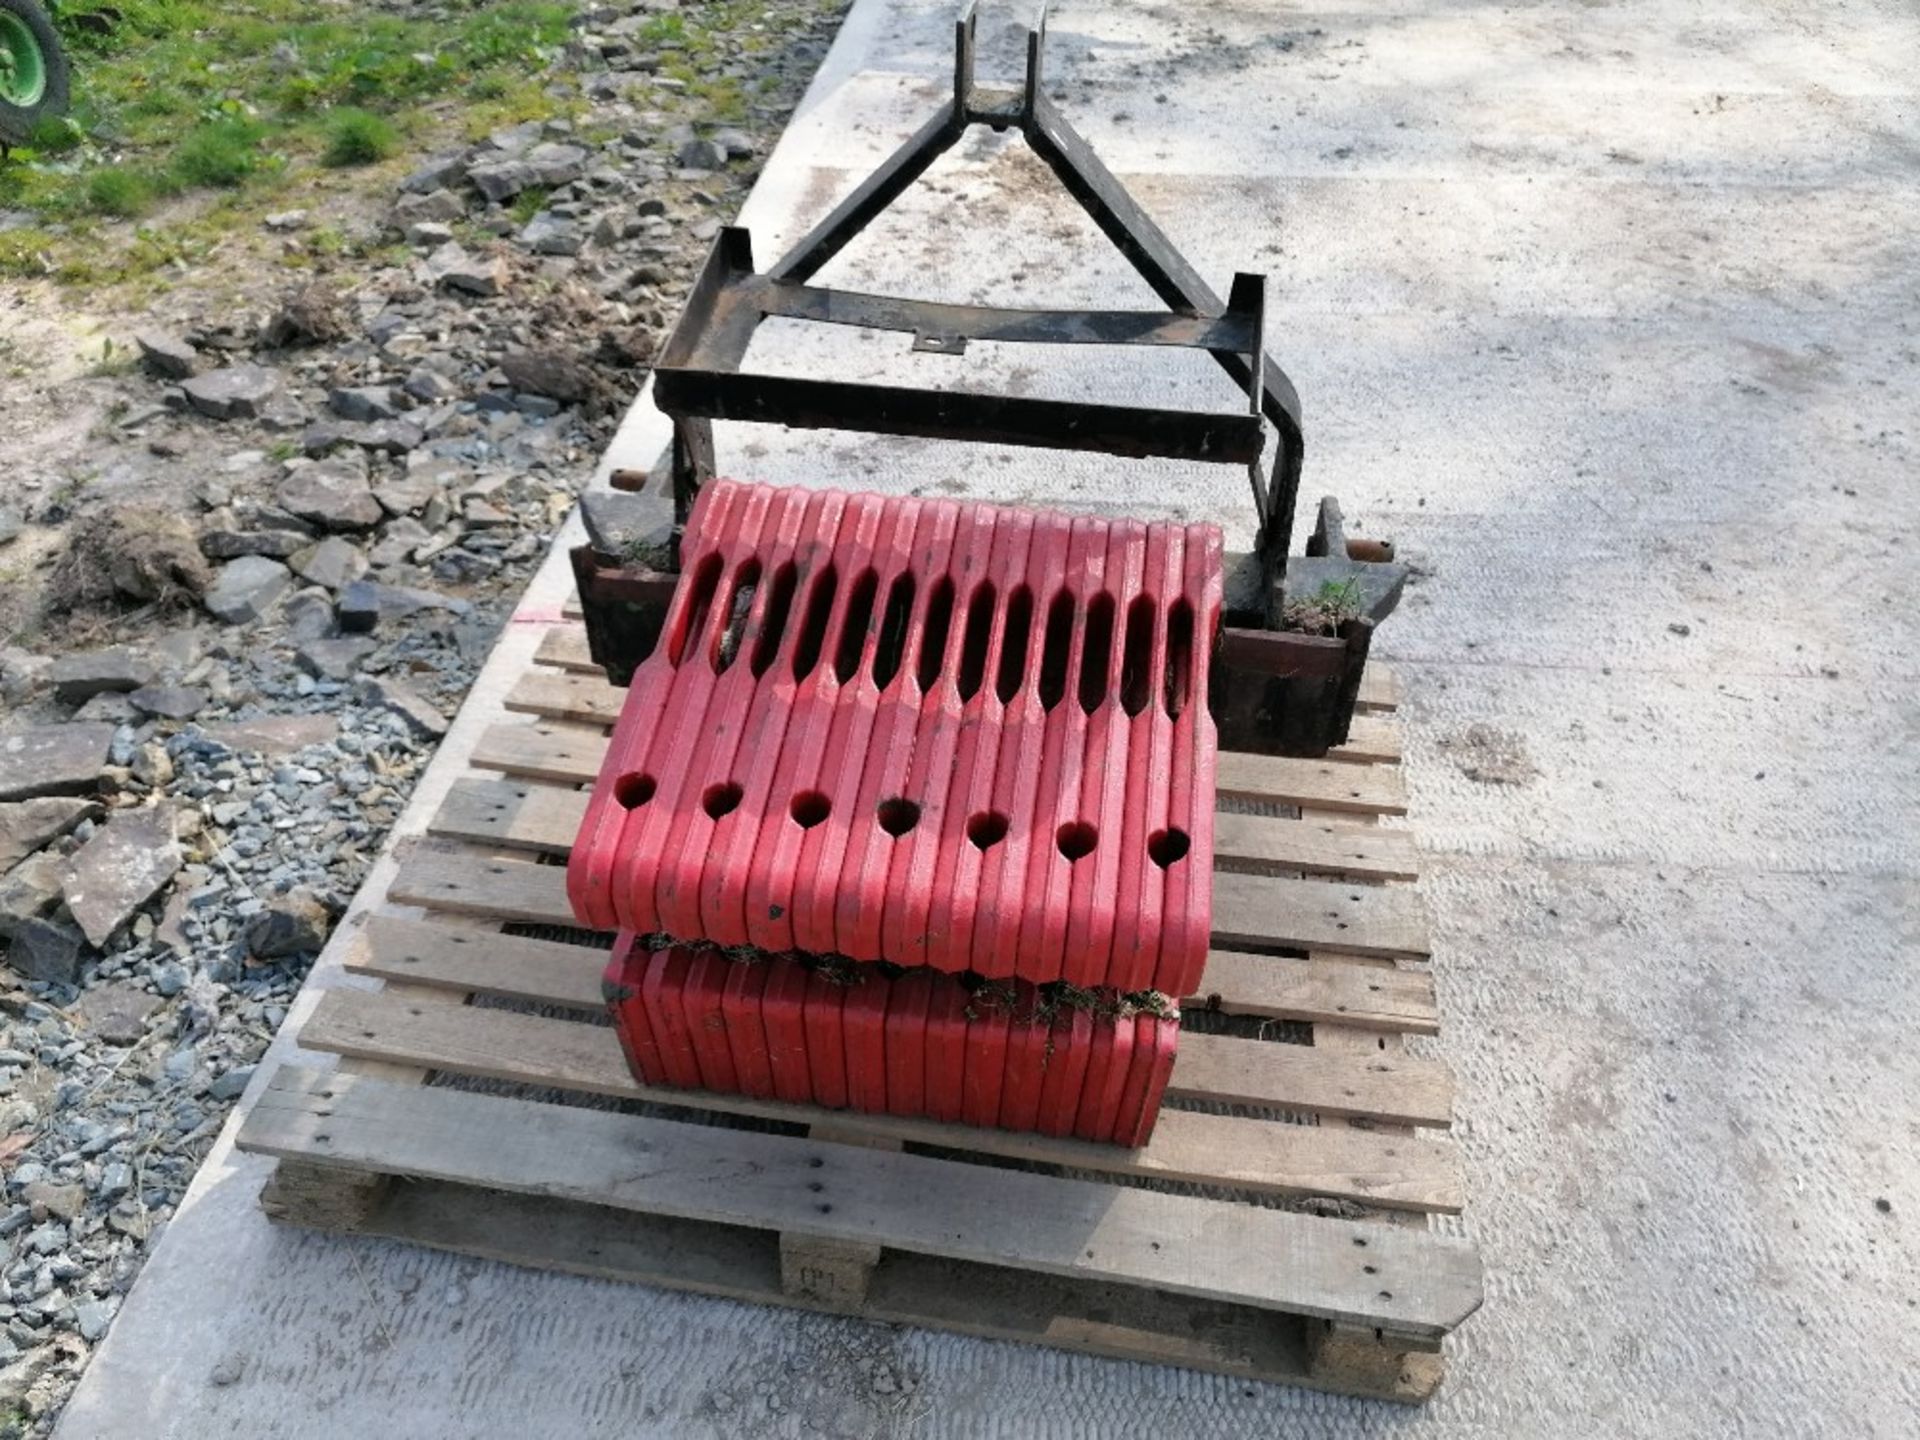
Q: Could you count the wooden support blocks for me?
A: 3